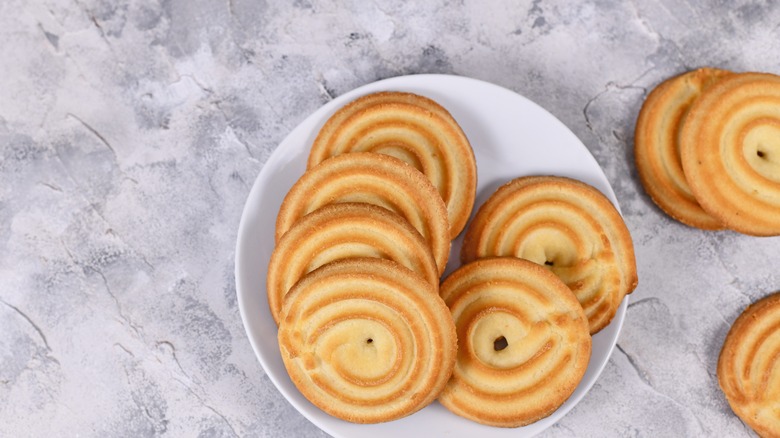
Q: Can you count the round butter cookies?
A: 9